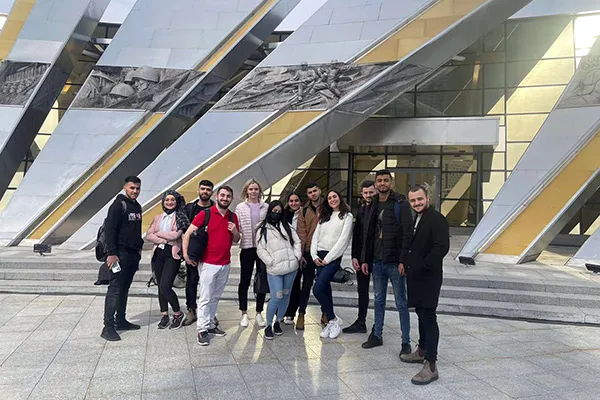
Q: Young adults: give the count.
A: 12